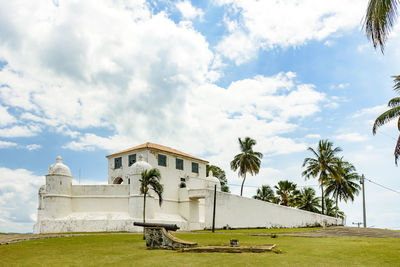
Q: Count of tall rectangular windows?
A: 5